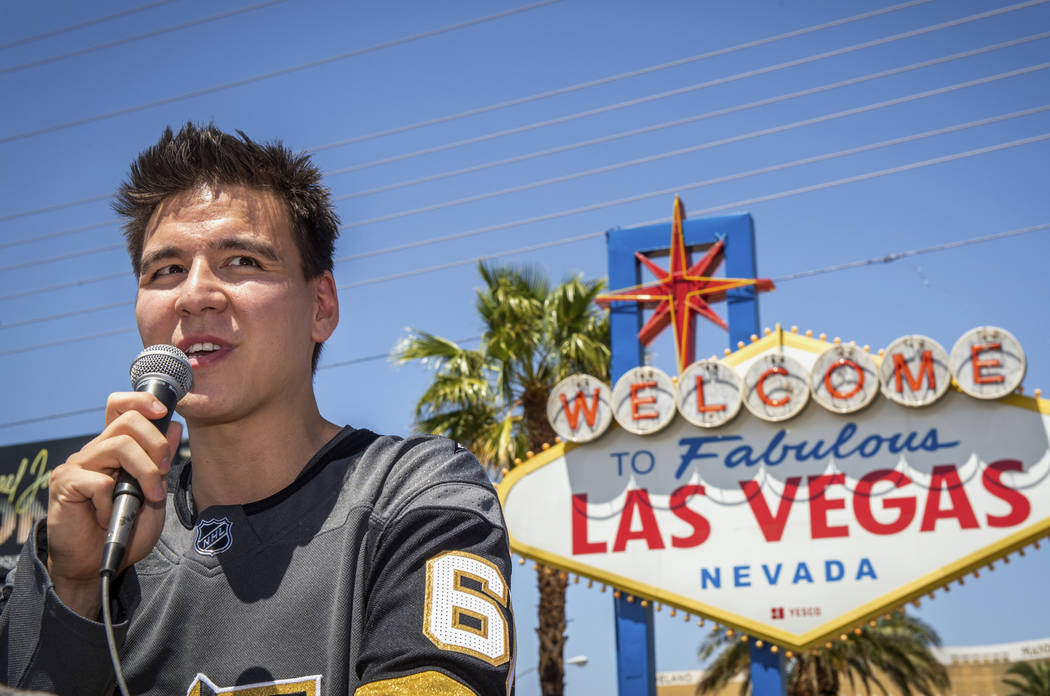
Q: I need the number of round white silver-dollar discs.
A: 7